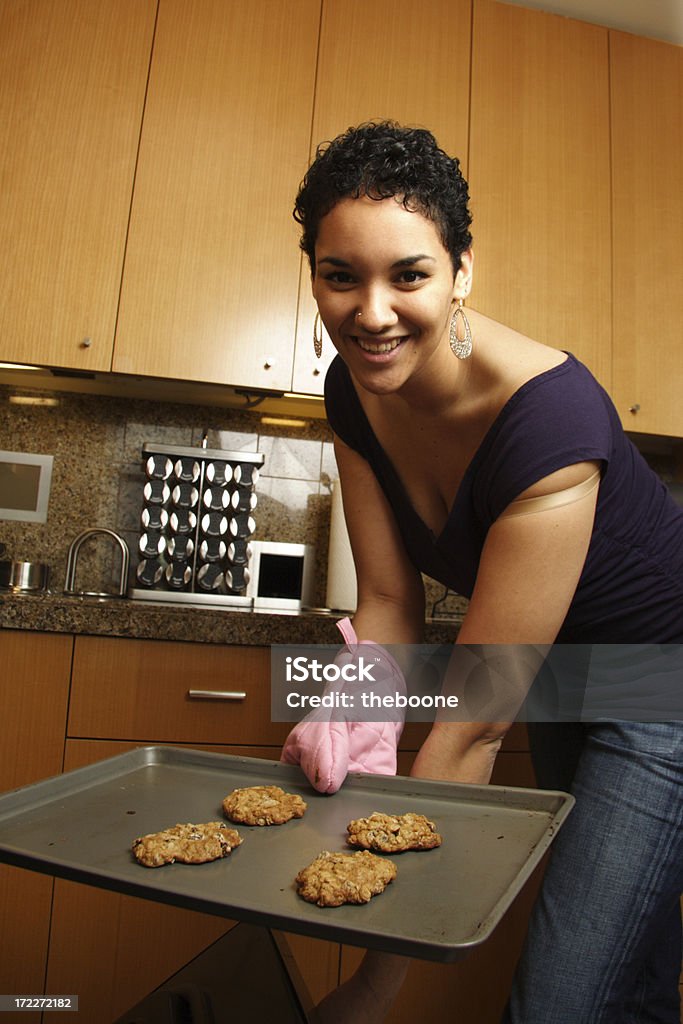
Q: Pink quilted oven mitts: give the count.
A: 1